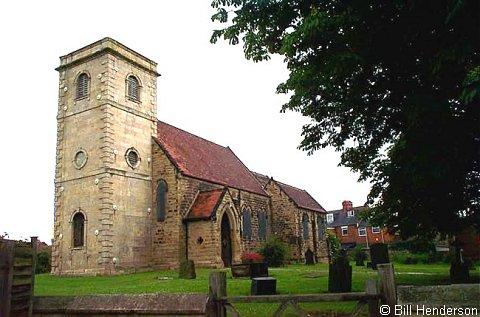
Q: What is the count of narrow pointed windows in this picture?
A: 5